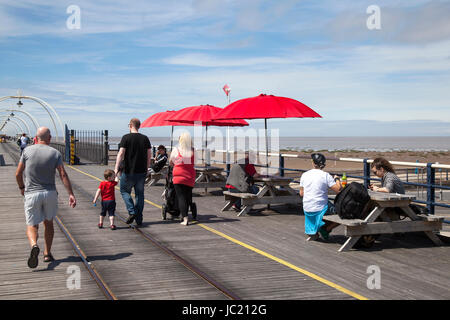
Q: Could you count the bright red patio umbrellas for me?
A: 3